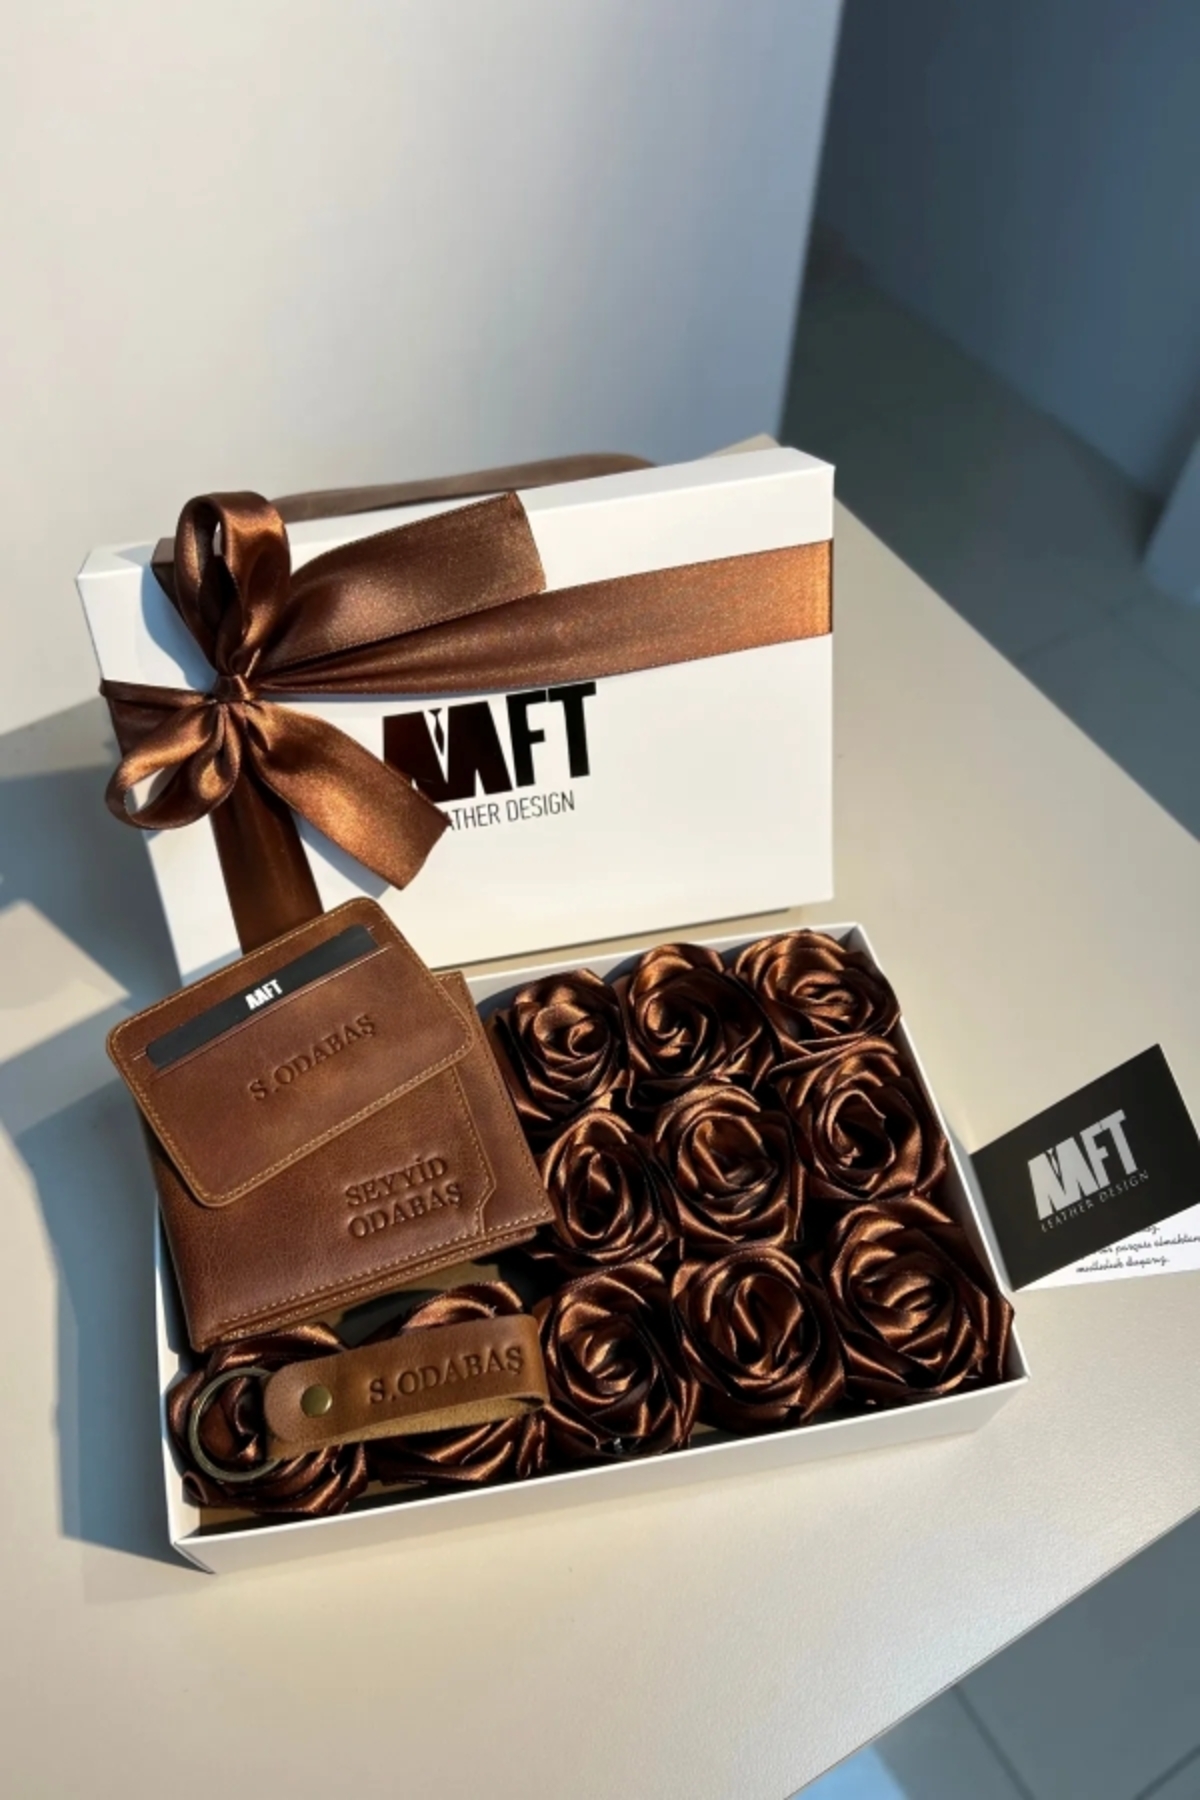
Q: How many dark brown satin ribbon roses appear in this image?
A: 11